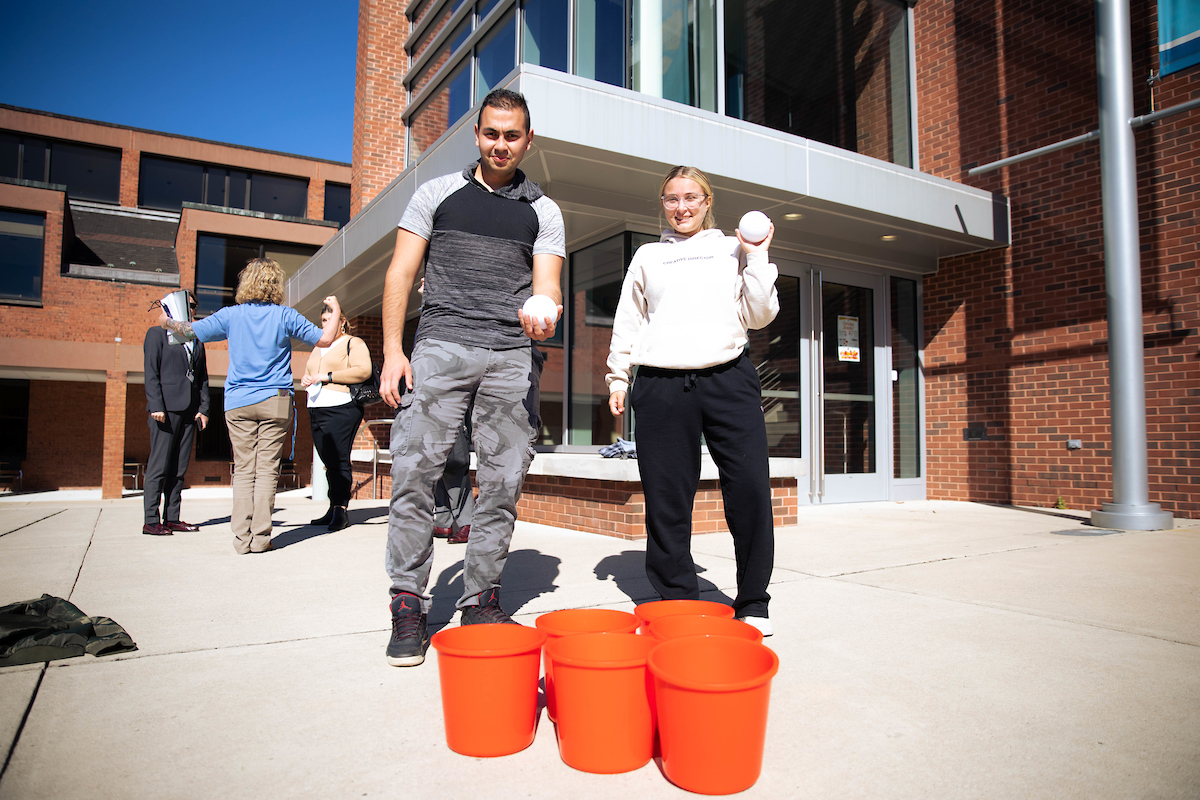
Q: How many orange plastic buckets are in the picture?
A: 6